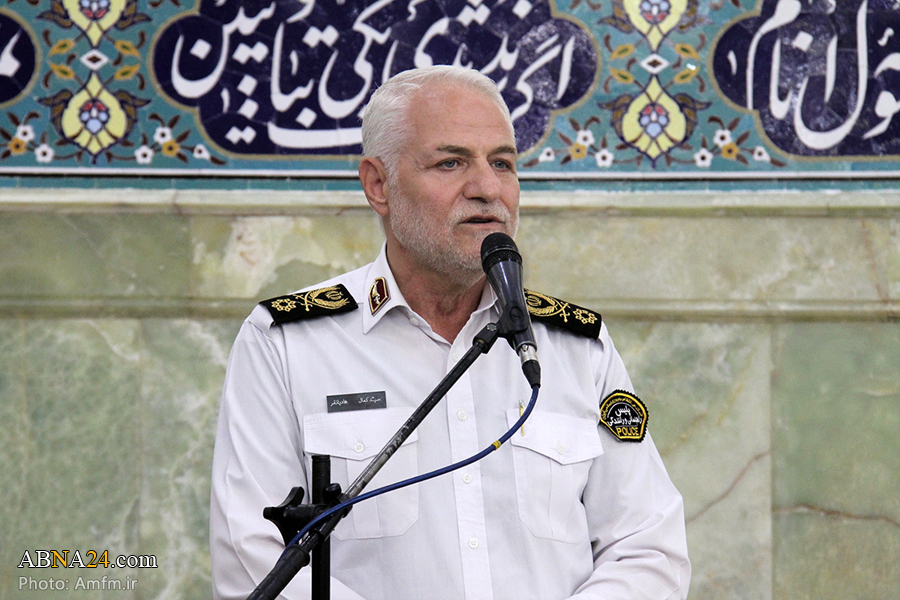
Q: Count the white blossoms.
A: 11